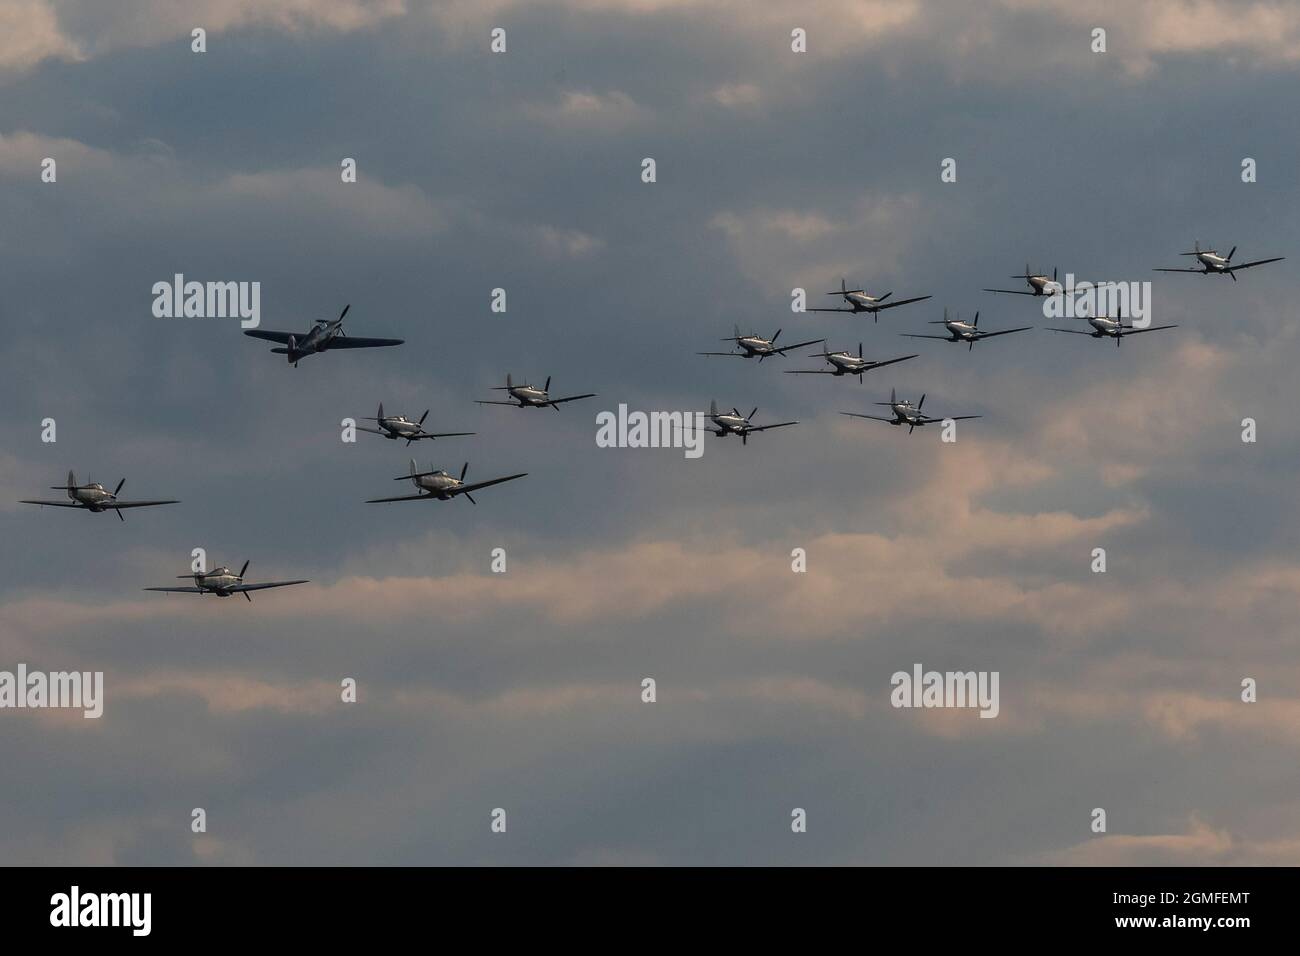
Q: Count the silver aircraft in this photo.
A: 14